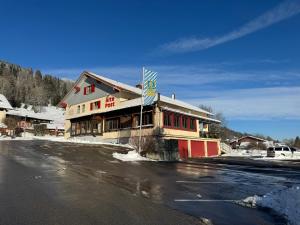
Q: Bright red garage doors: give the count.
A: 3